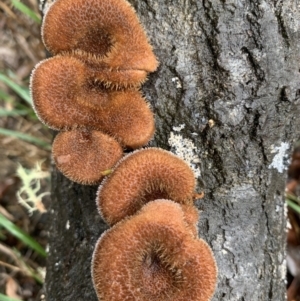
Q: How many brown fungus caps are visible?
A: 5